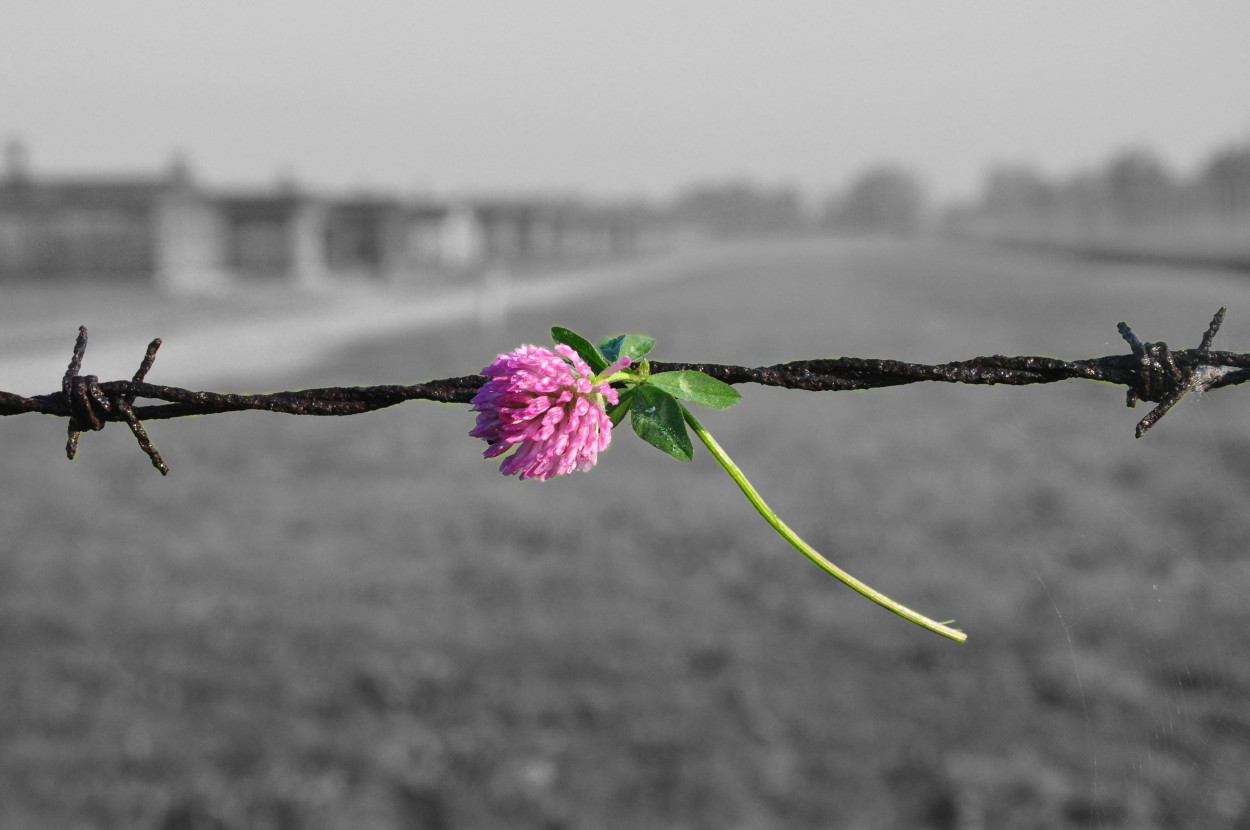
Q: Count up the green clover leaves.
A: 5